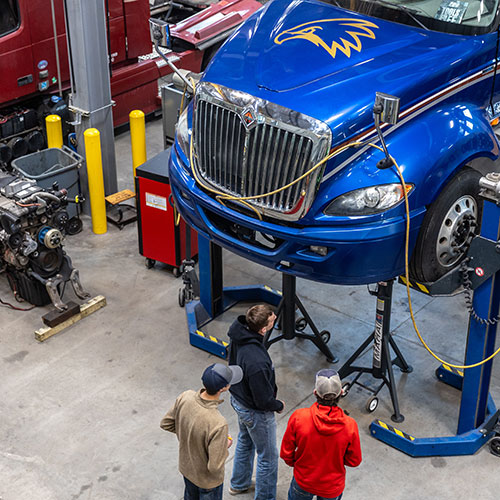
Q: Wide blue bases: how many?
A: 2